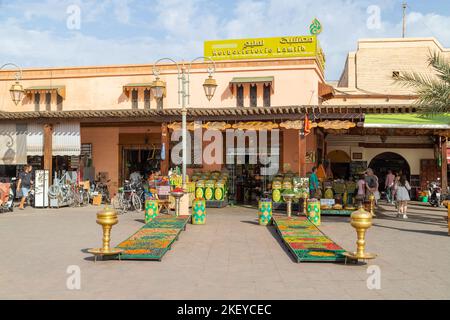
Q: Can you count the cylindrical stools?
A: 4